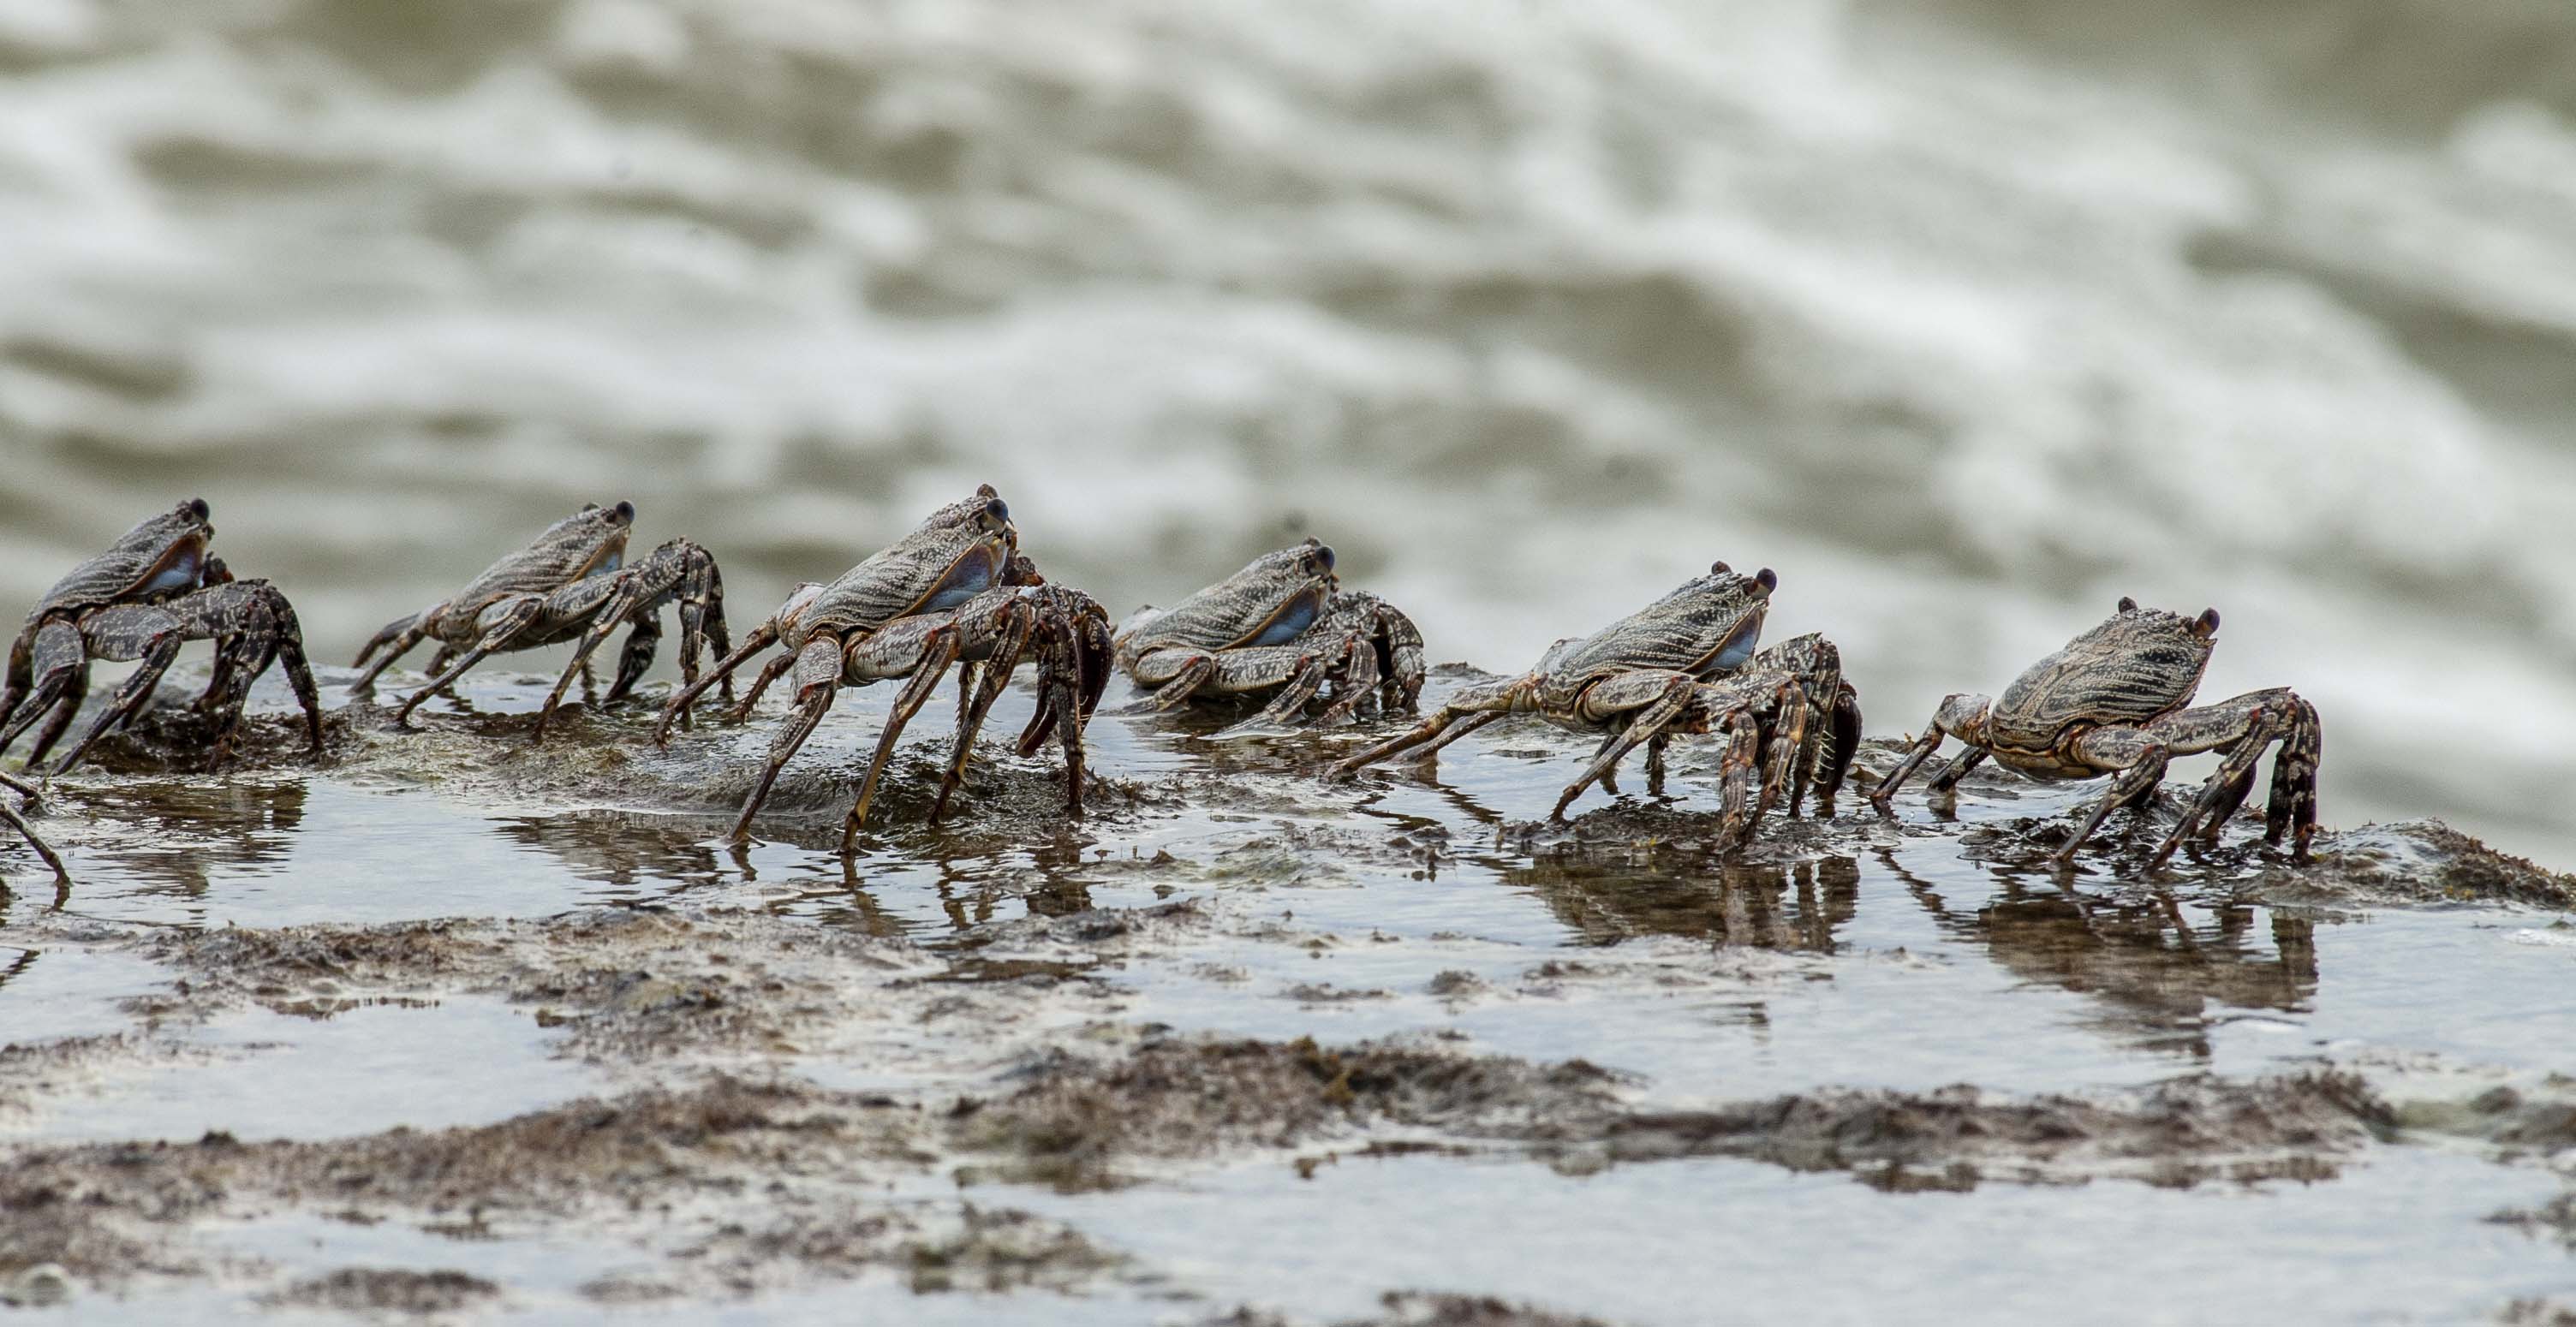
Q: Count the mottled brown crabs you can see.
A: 6